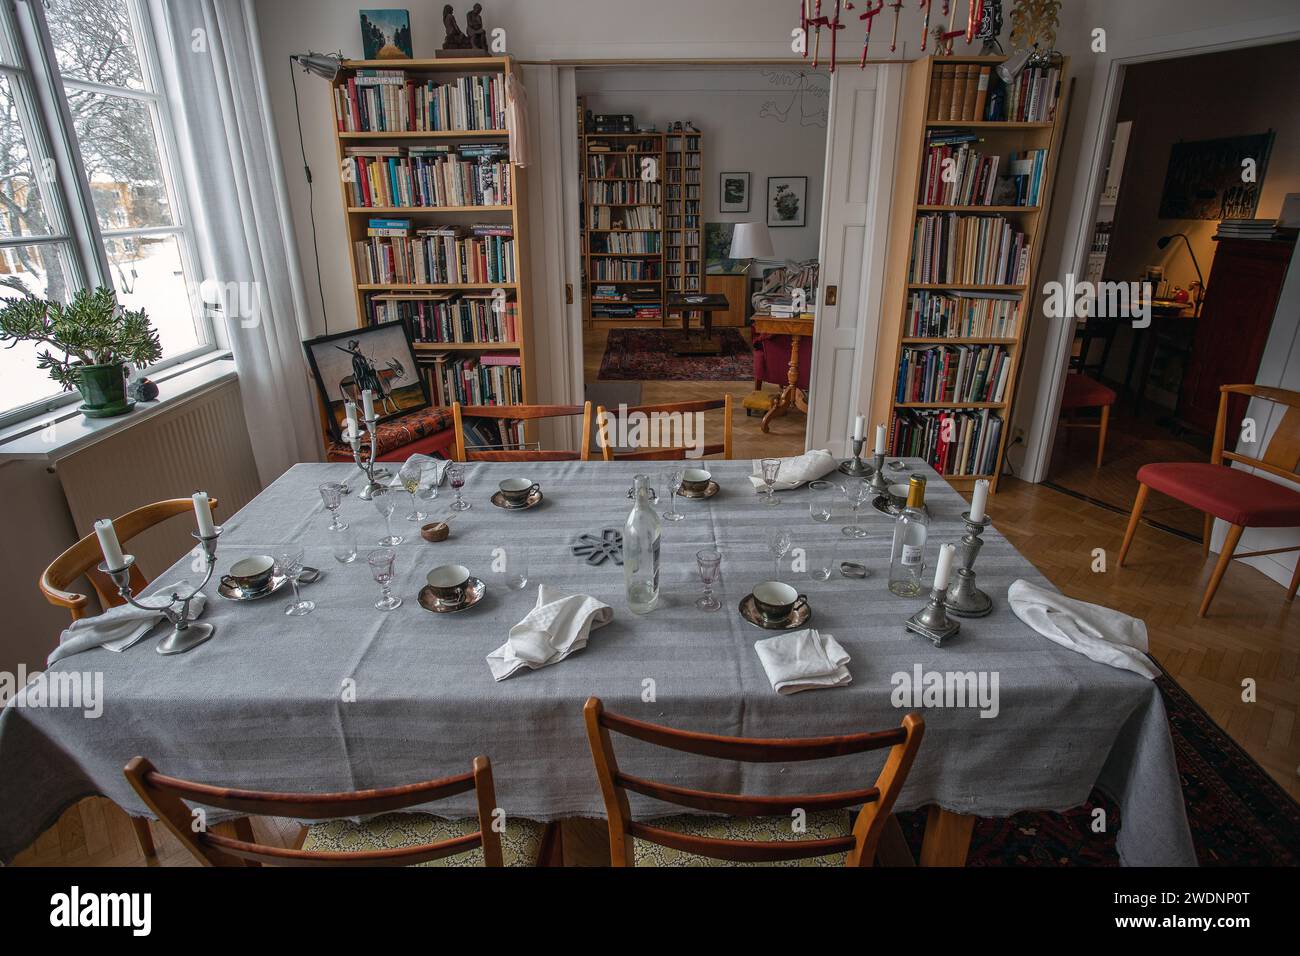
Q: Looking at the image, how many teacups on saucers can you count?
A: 6